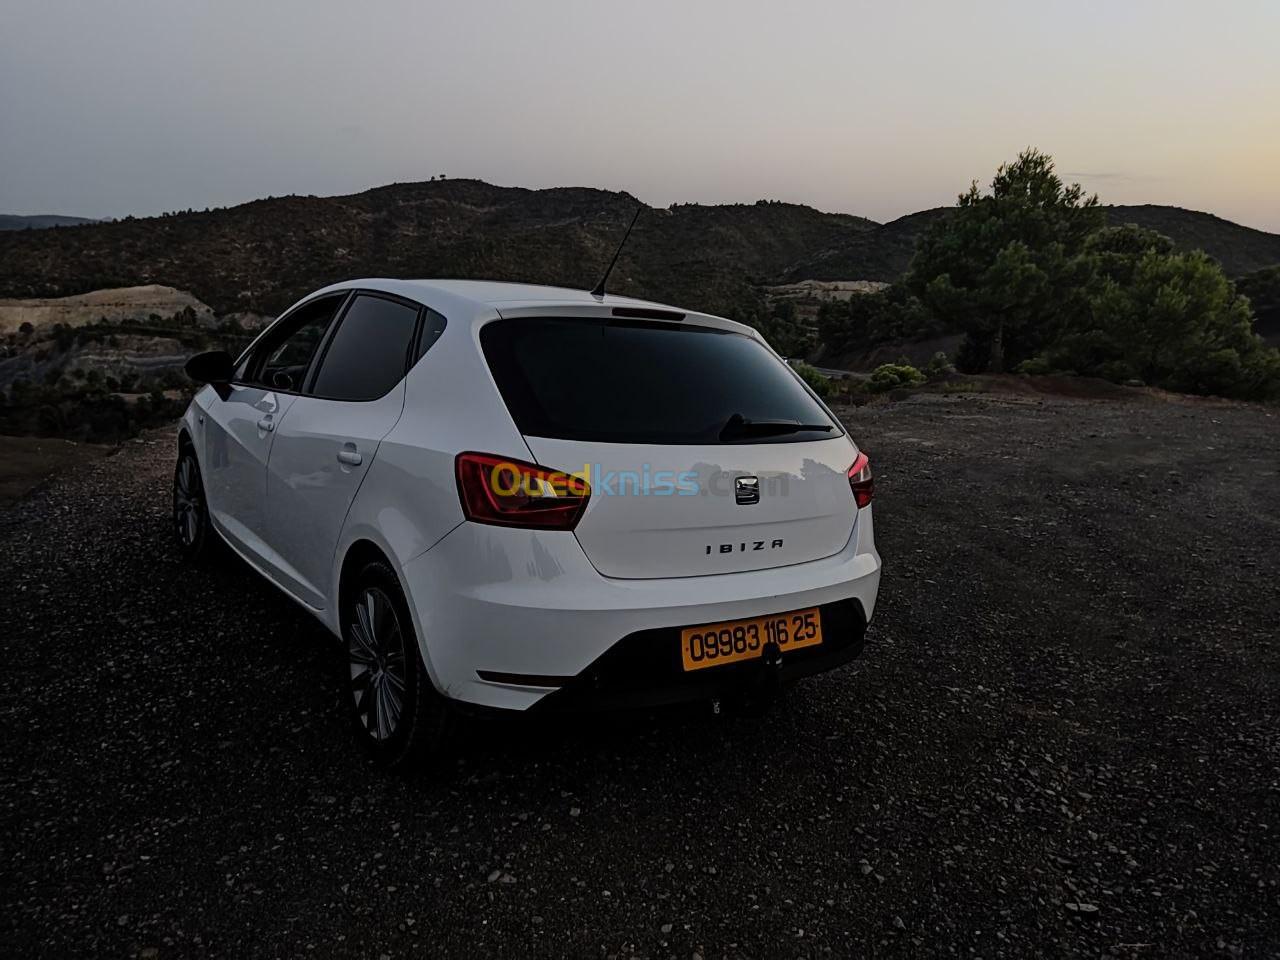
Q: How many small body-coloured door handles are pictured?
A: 2